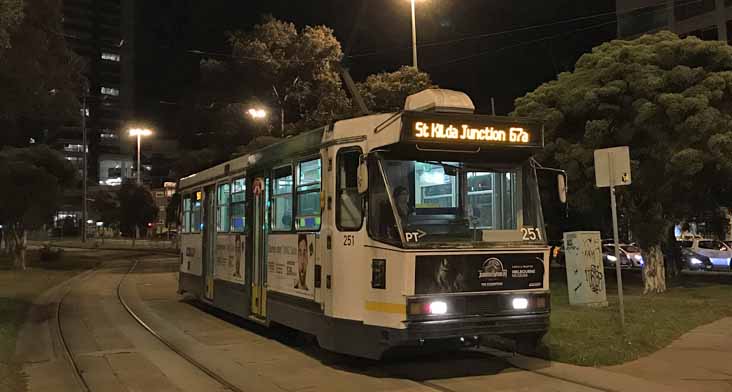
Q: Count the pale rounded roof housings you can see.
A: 1